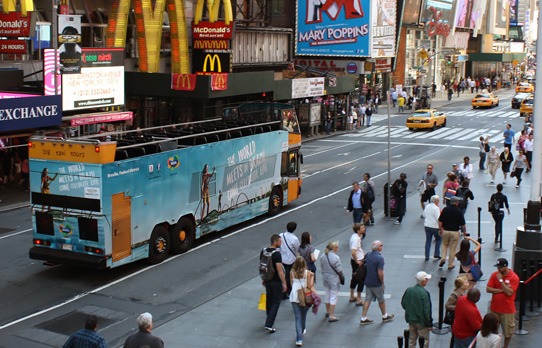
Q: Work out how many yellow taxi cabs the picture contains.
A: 4